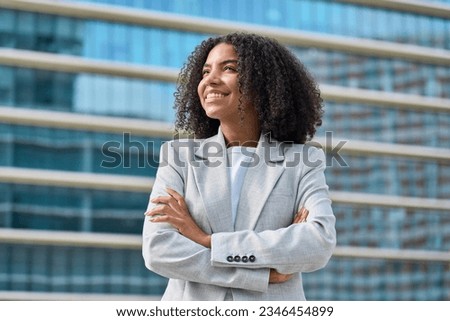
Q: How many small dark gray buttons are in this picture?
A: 4